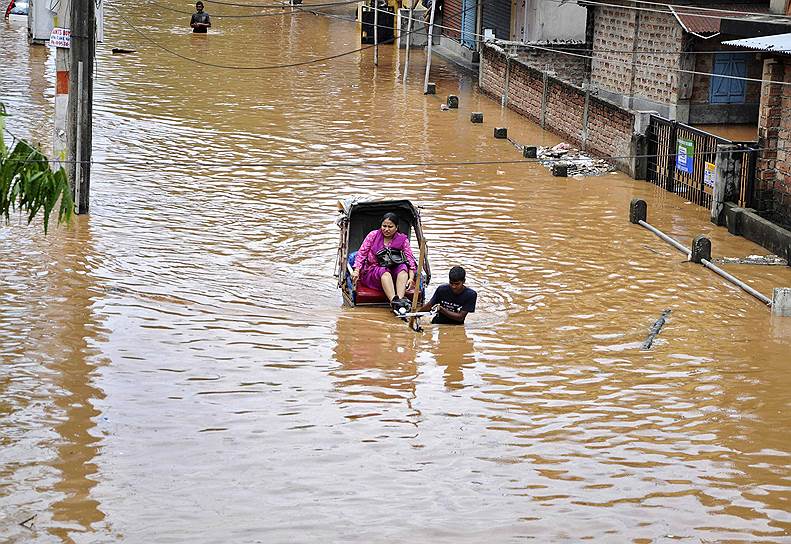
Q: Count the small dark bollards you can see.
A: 8